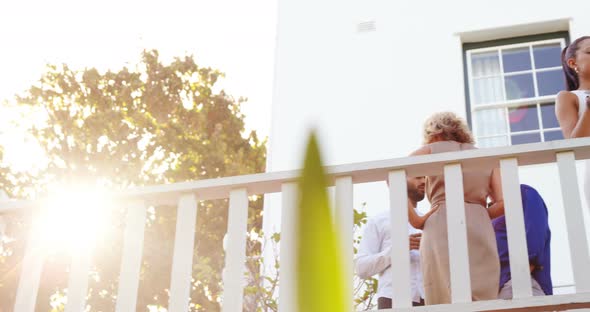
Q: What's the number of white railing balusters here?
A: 11